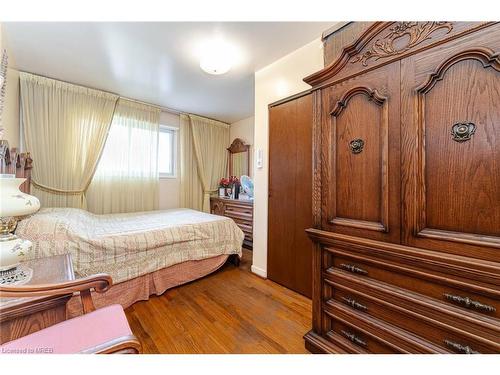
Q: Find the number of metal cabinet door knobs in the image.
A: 2